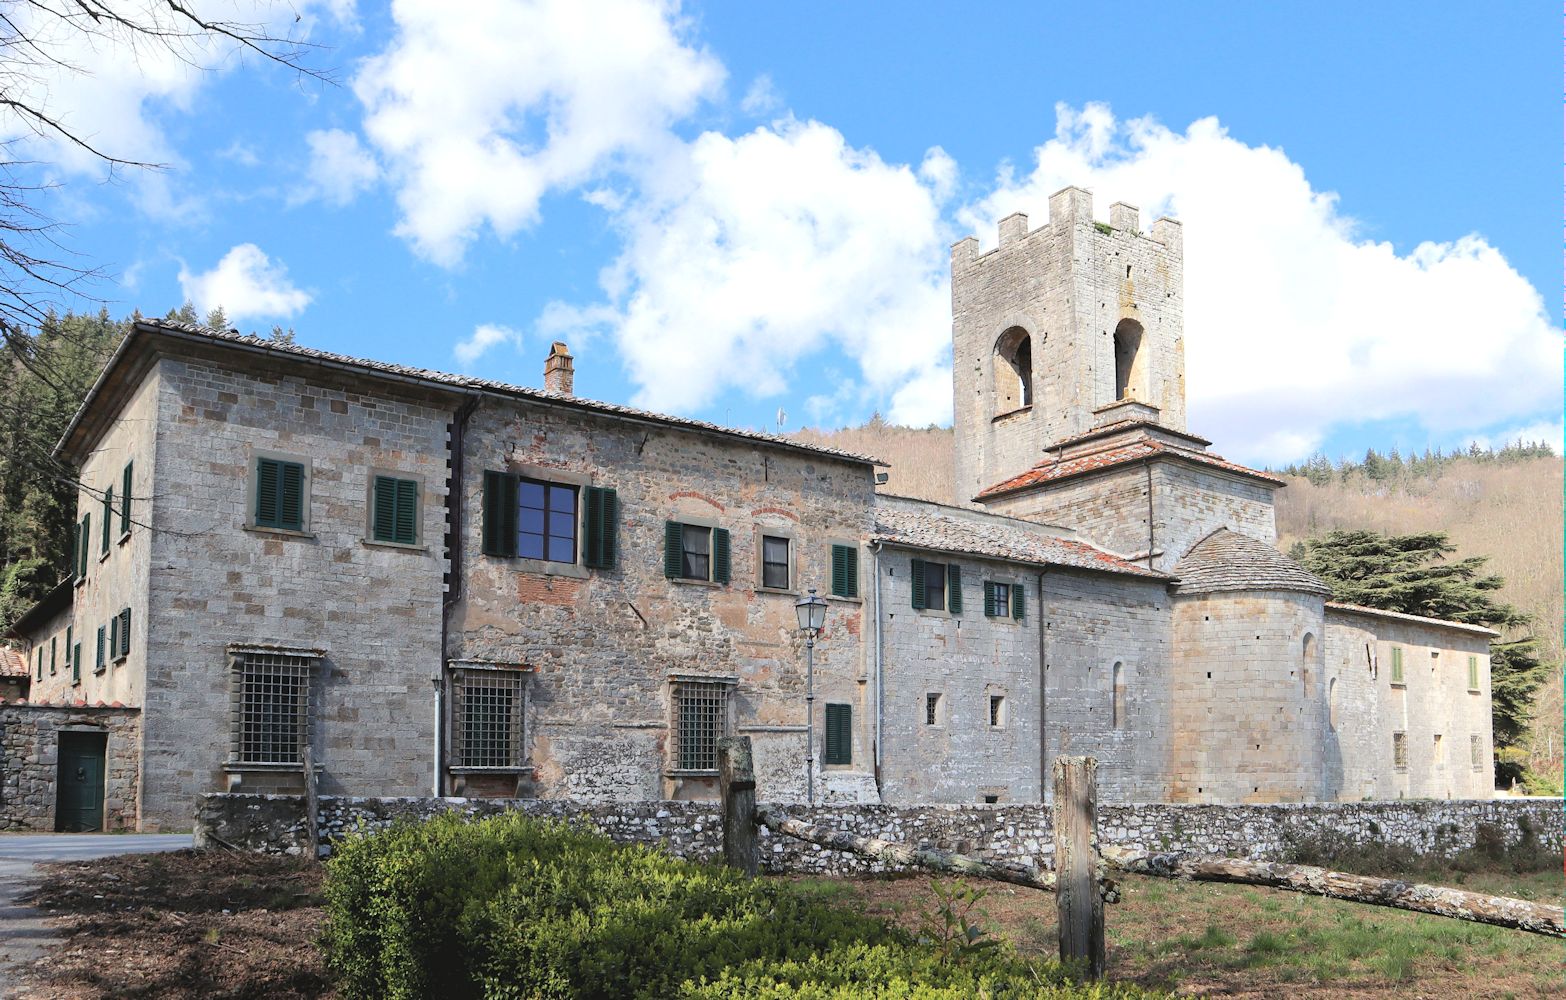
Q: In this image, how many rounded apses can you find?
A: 1